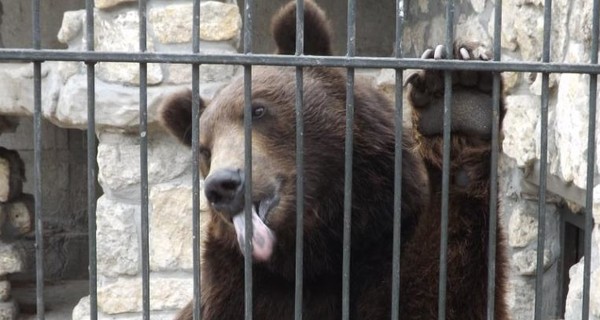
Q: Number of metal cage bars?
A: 13